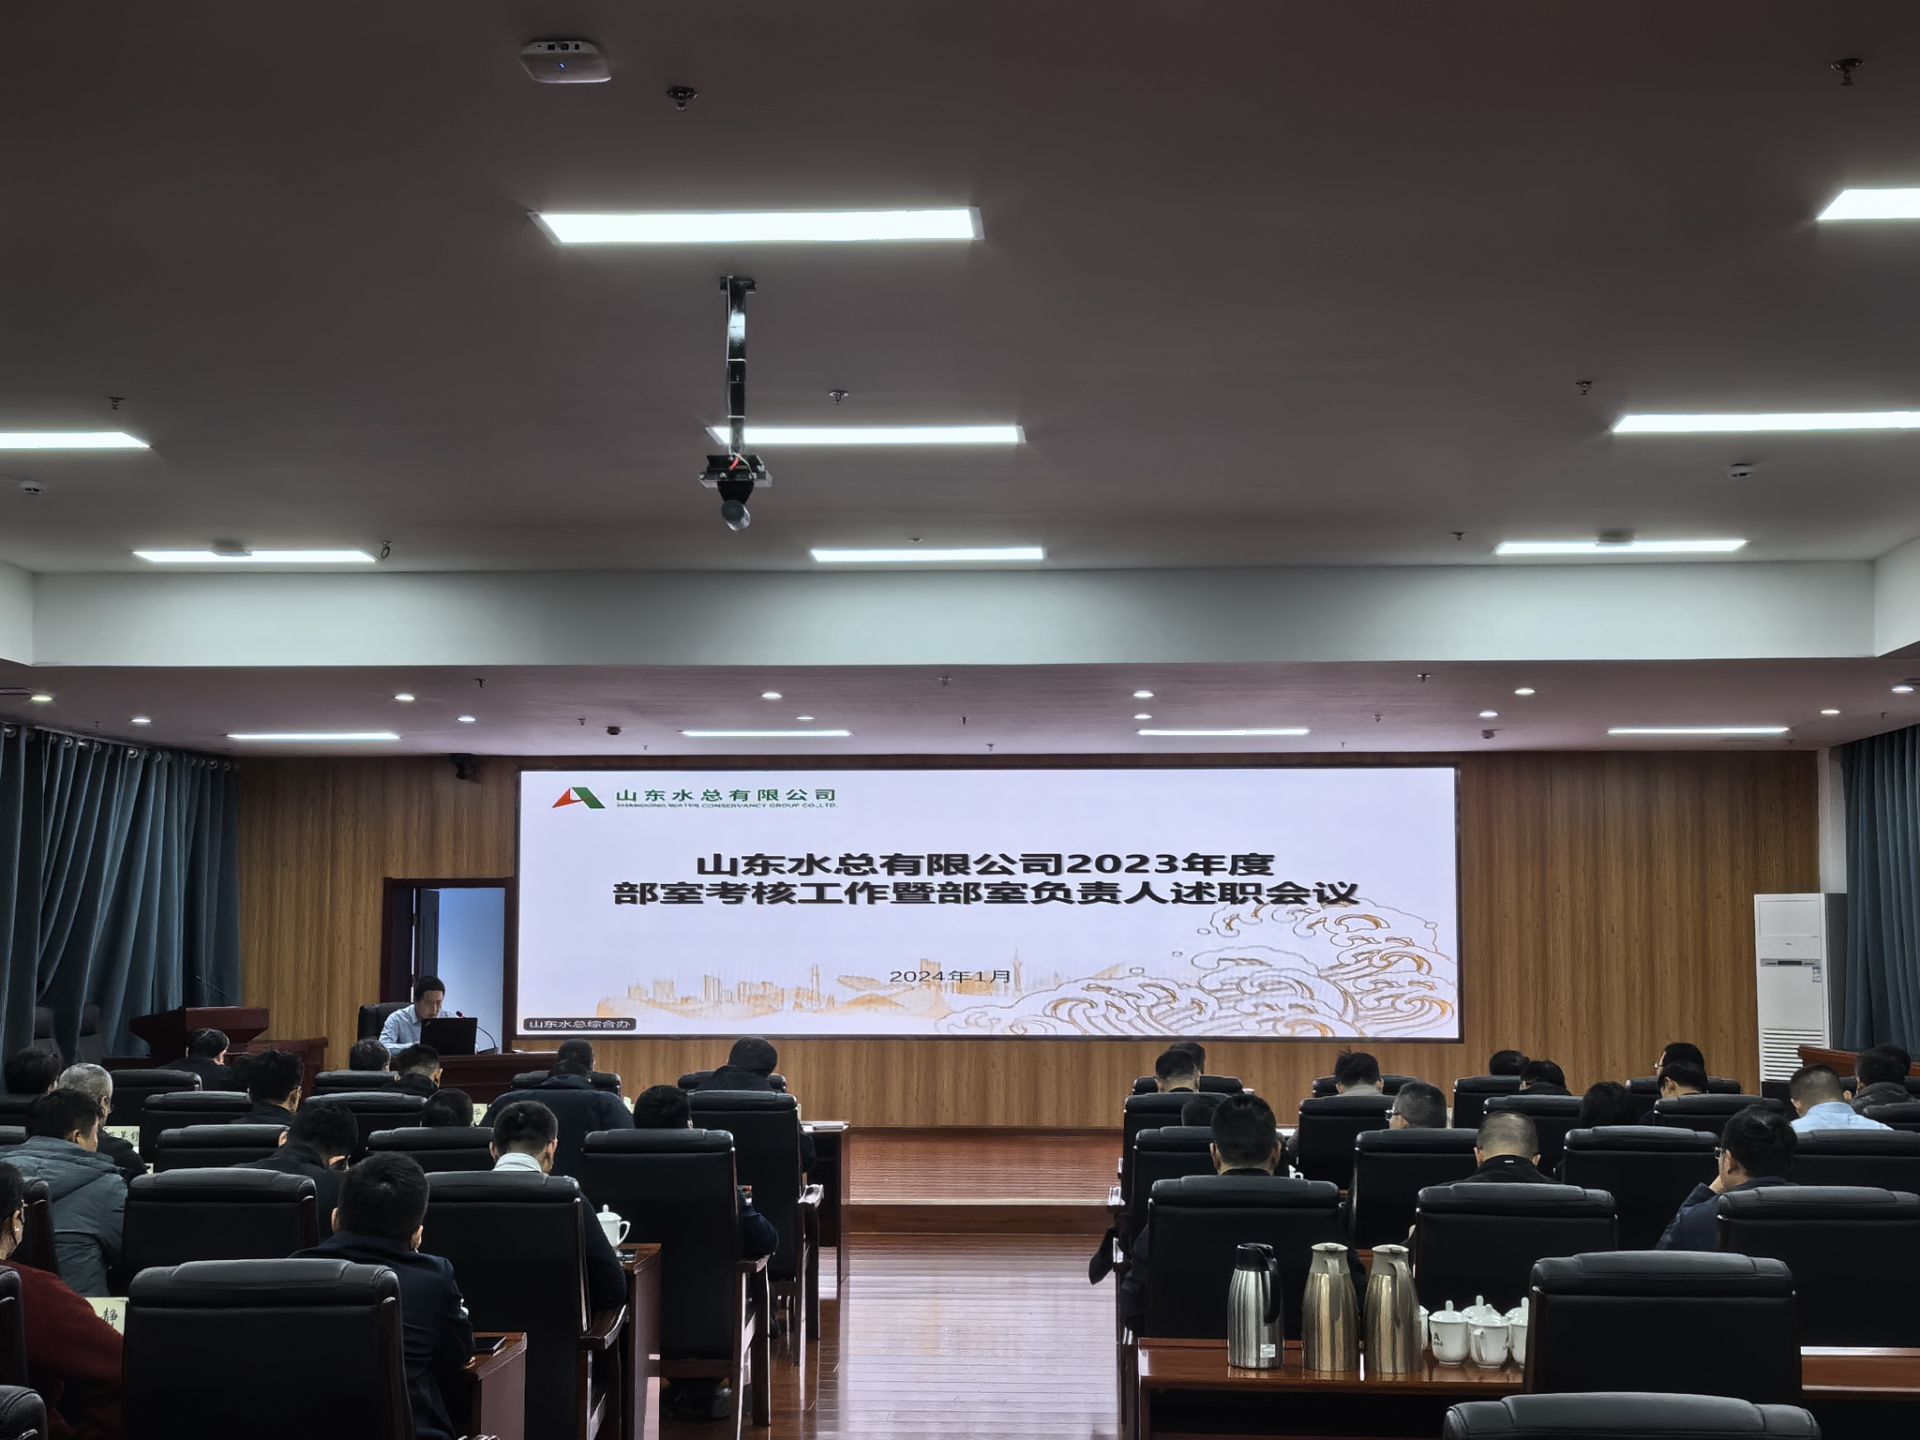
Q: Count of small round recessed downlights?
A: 12